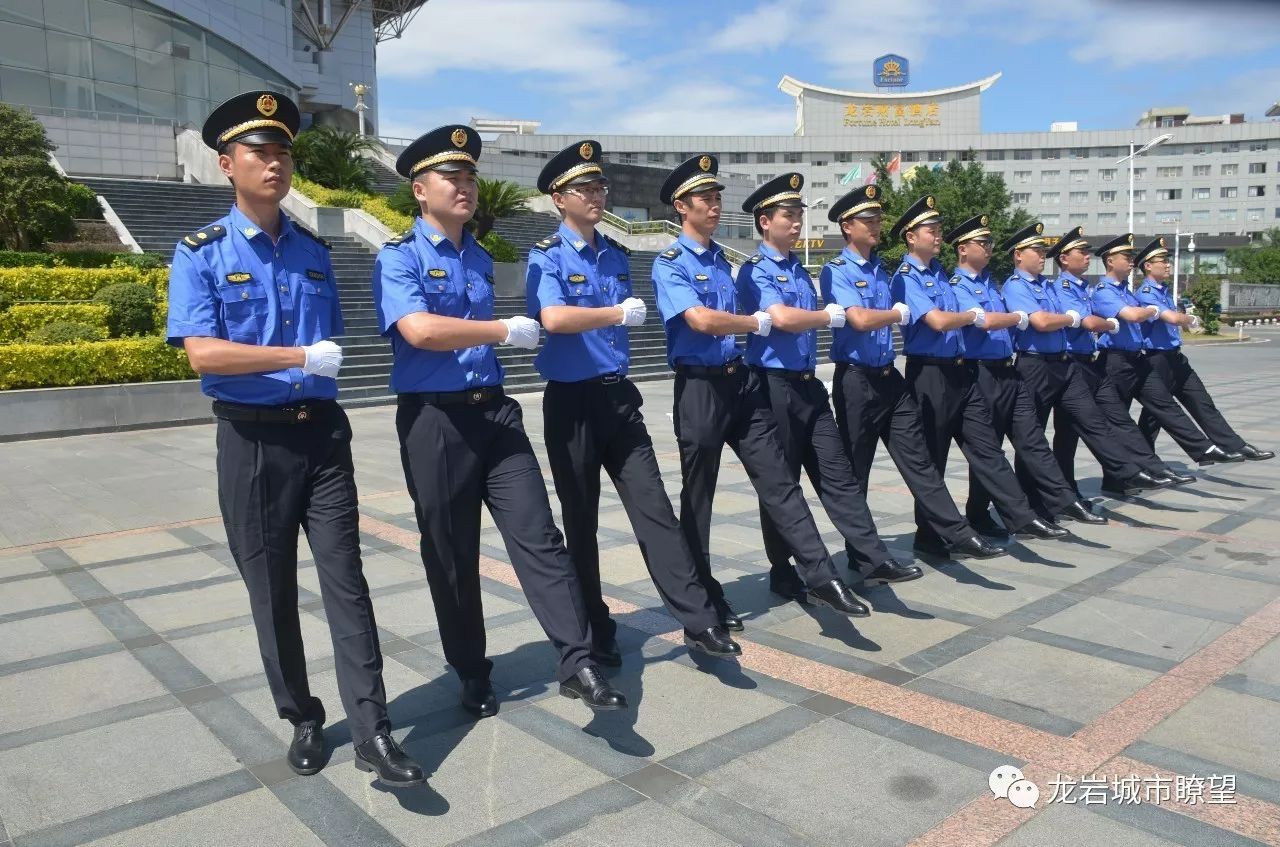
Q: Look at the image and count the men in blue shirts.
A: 12